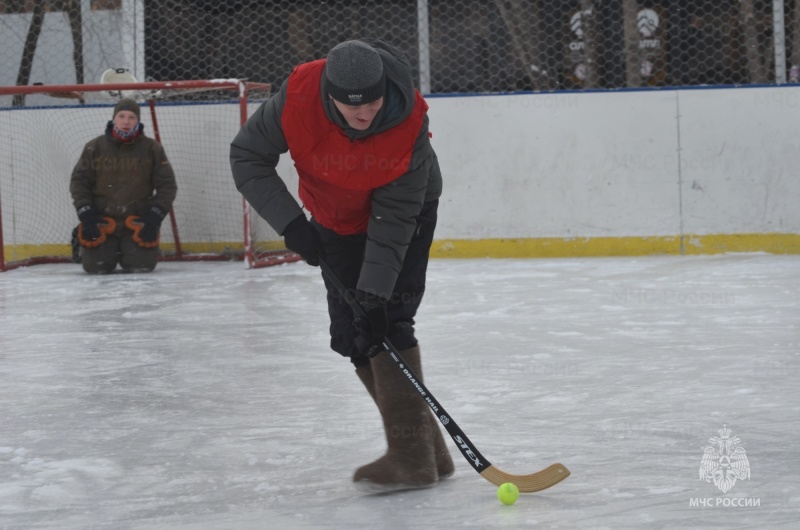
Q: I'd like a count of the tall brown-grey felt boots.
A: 2